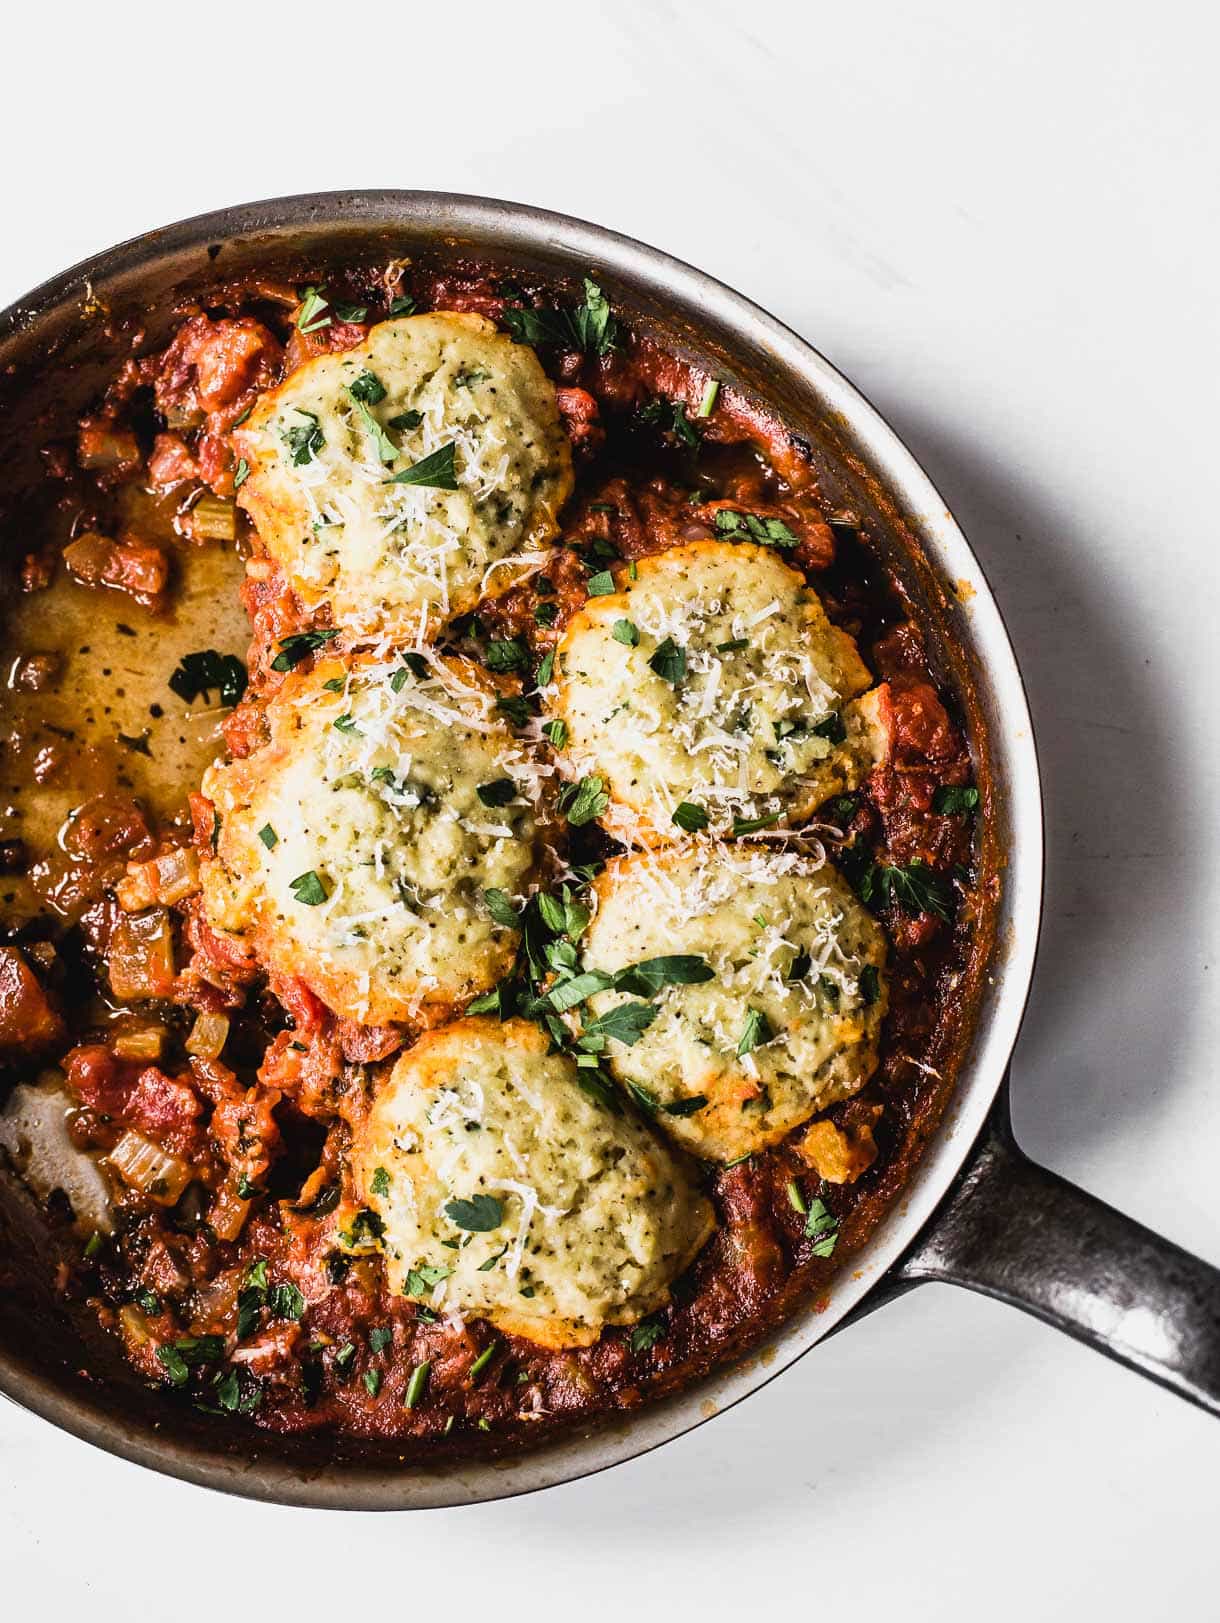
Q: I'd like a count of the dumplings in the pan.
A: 5